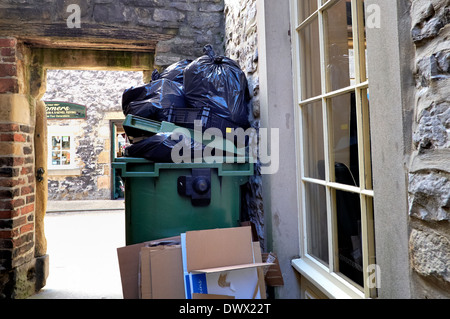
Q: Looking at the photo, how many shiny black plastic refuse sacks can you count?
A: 4